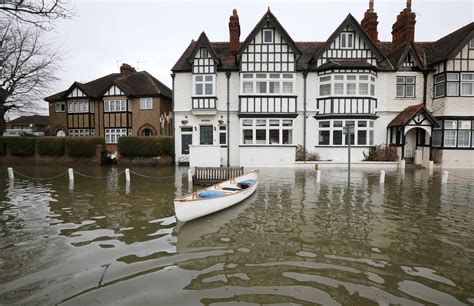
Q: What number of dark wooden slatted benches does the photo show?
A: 1